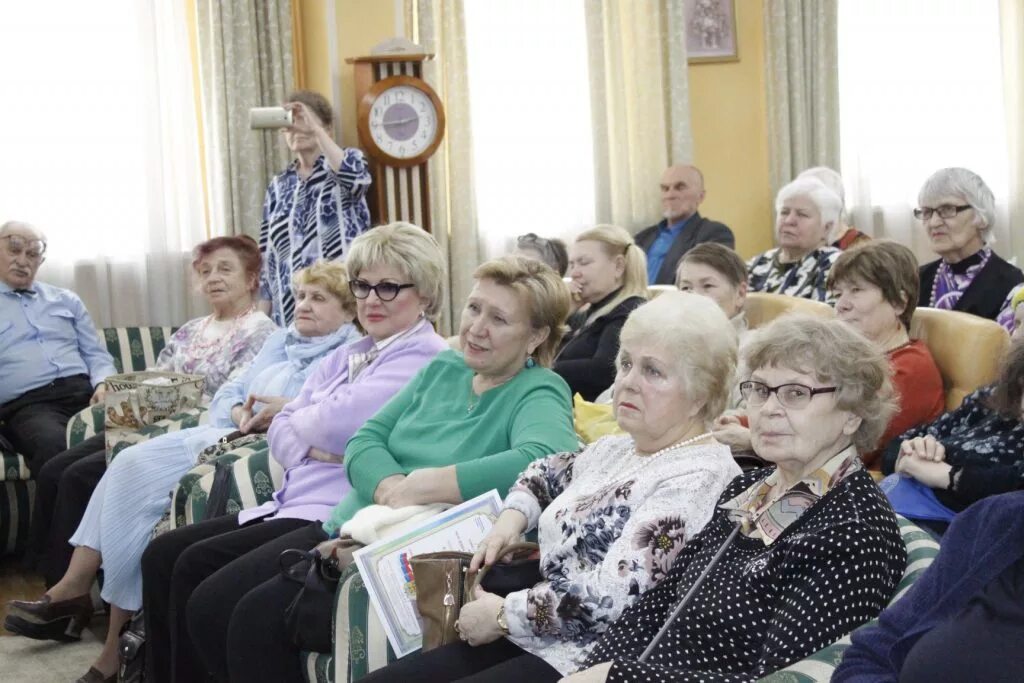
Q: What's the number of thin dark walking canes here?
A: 1